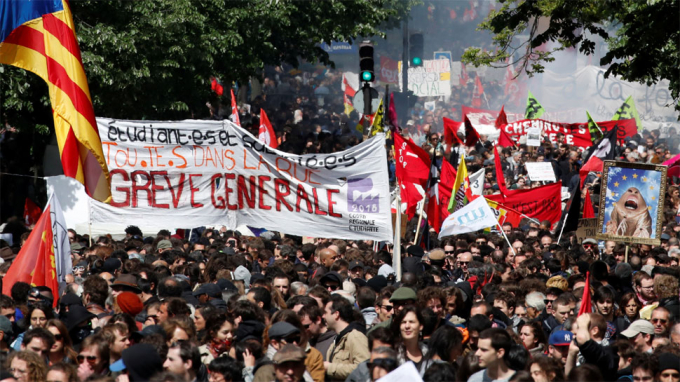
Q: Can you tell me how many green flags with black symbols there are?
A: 3